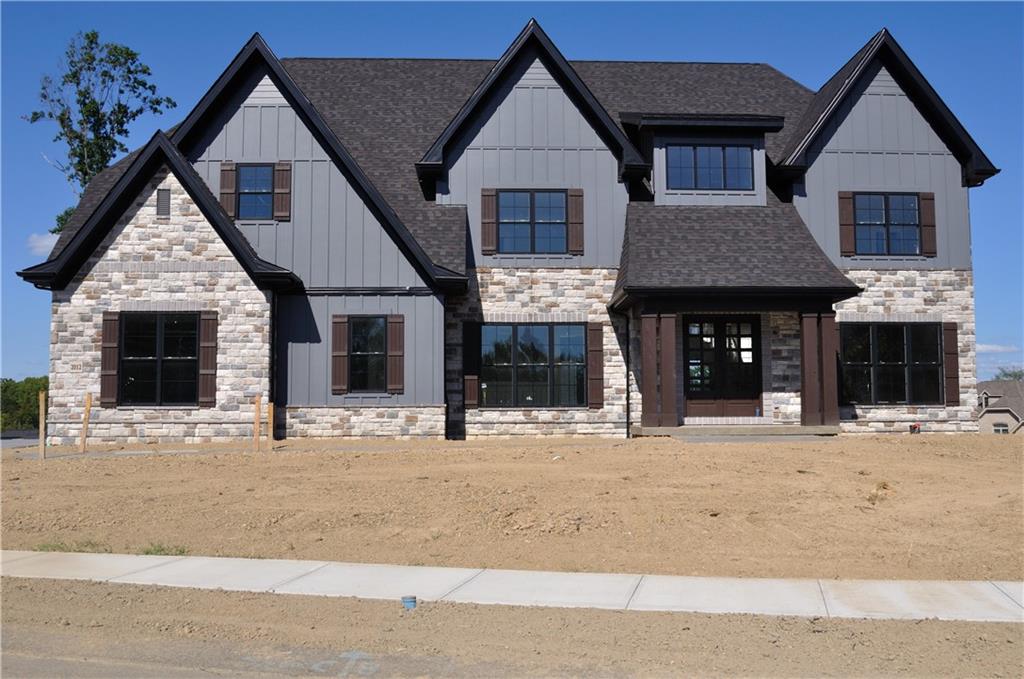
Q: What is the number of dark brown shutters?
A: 13